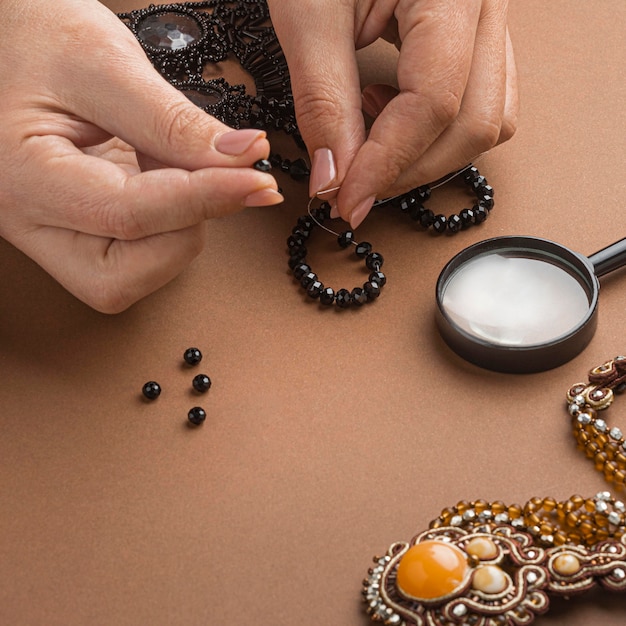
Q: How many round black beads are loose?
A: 4